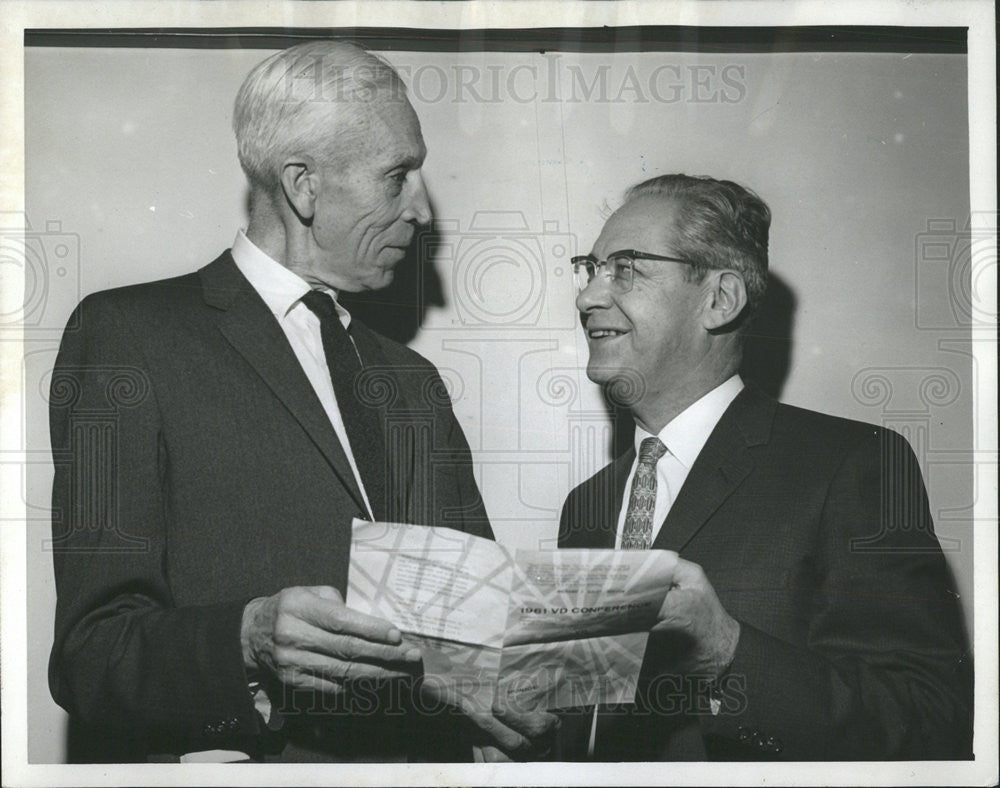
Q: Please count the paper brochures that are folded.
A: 1